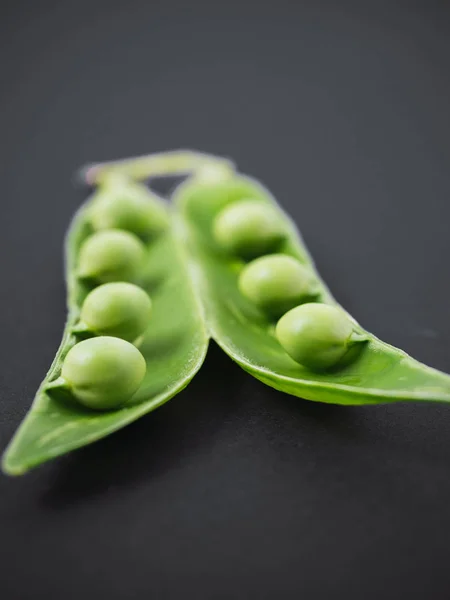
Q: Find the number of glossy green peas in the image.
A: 7